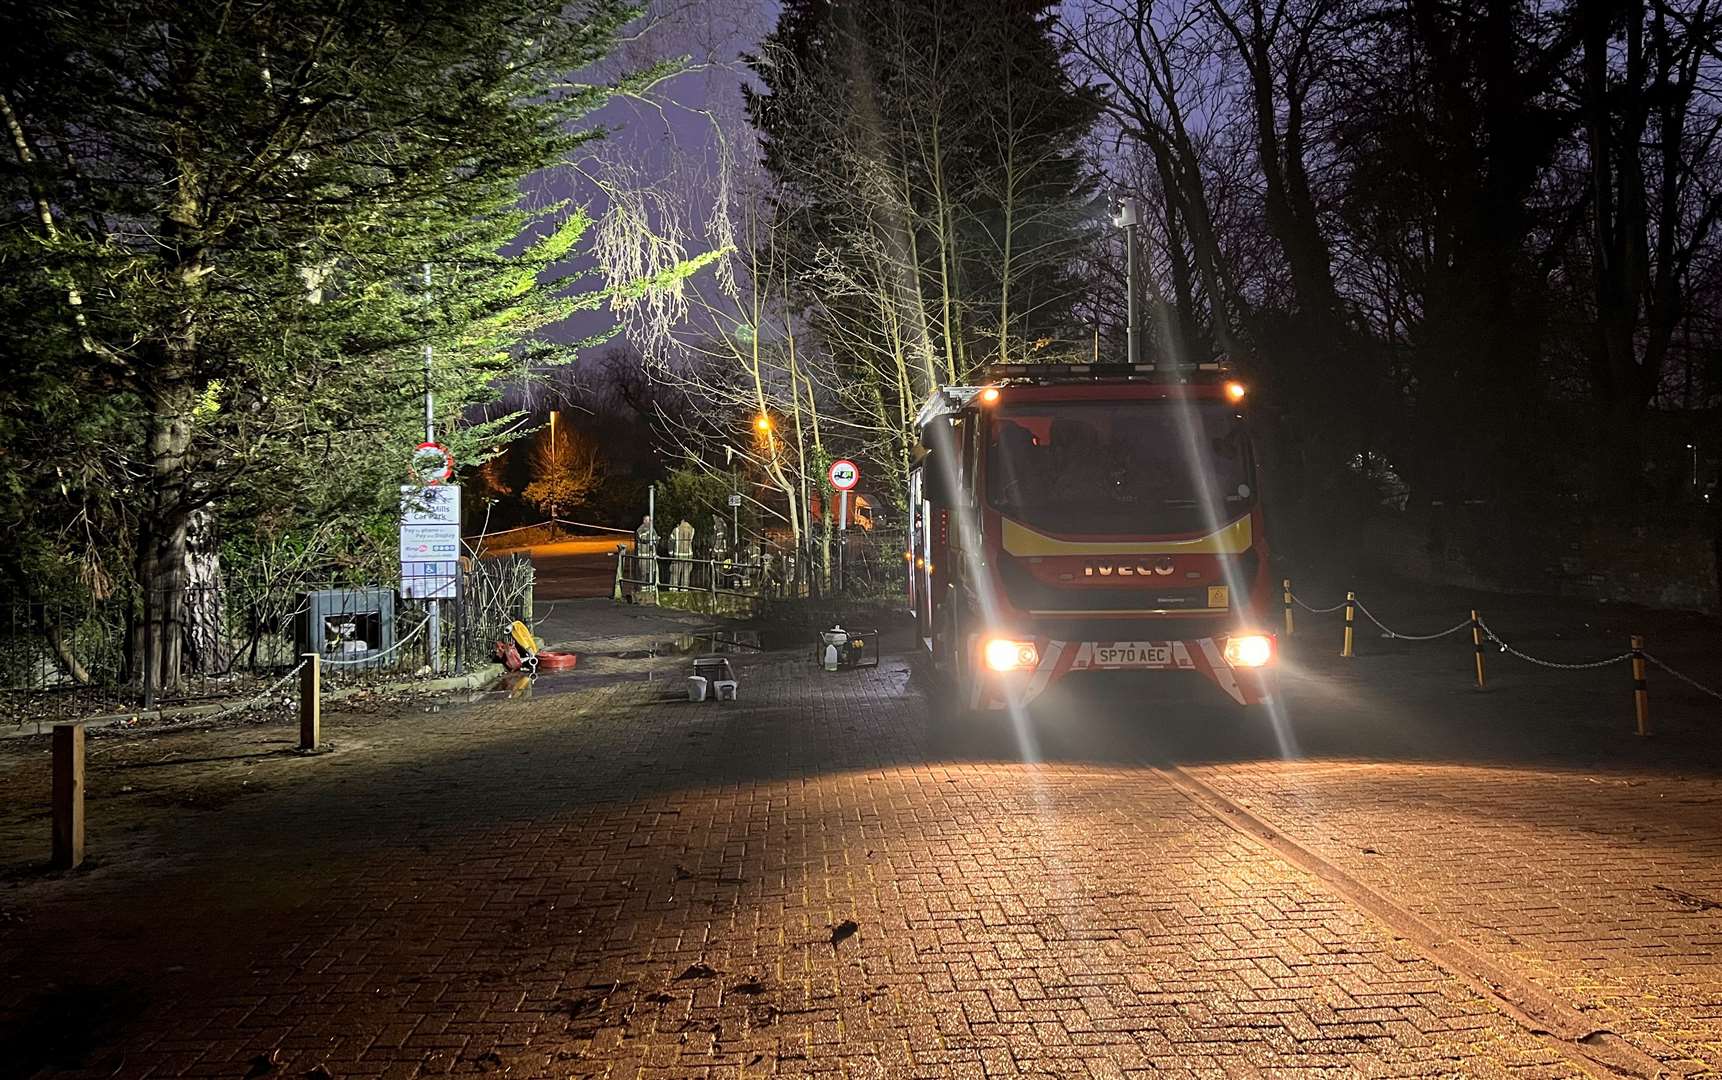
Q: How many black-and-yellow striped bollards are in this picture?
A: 4